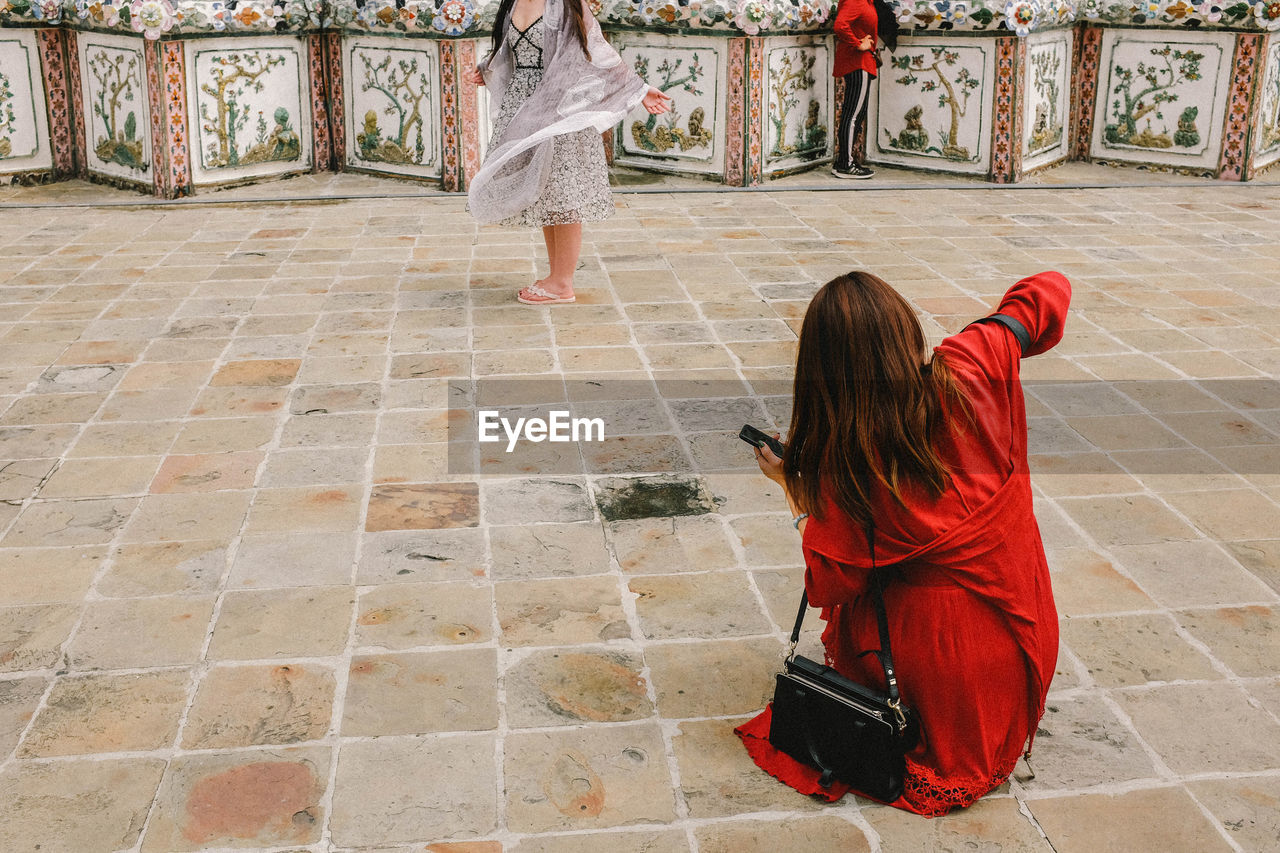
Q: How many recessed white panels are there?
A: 11